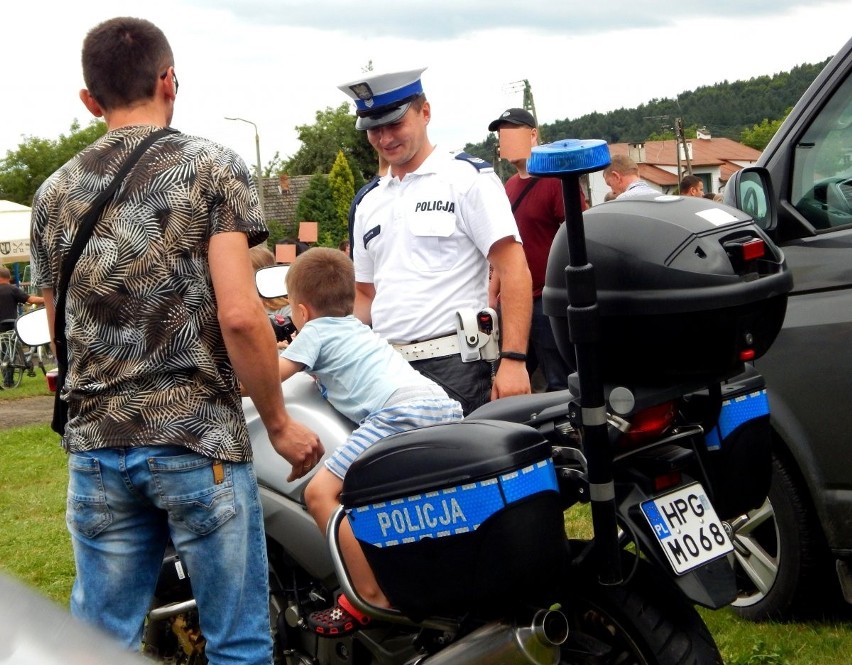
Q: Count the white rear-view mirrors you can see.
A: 2